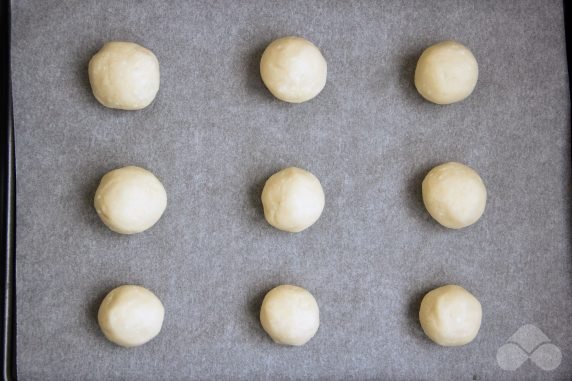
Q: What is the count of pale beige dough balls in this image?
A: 9